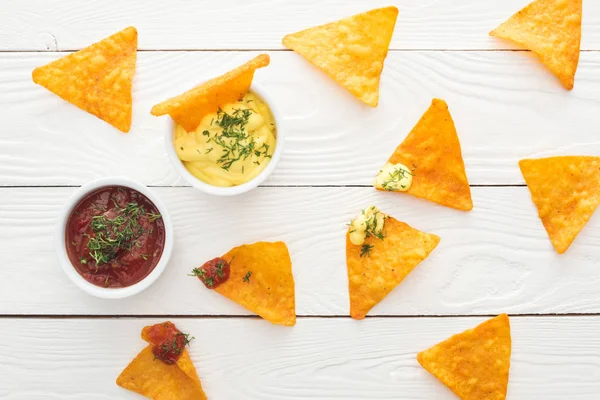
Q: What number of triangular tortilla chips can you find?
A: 10